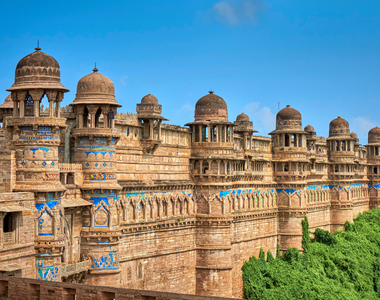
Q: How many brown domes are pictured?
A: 11